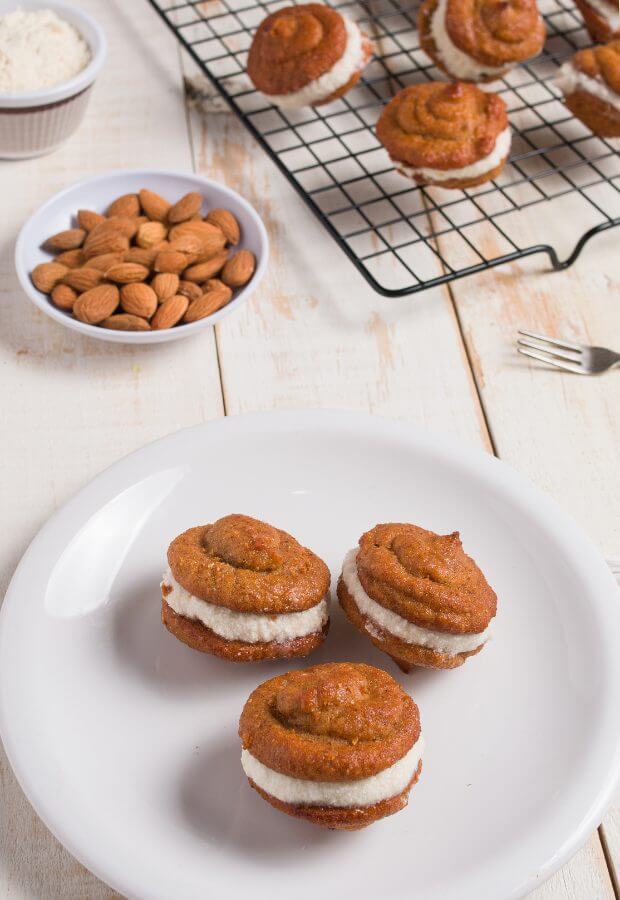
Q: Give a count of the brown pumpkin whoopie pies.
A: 8